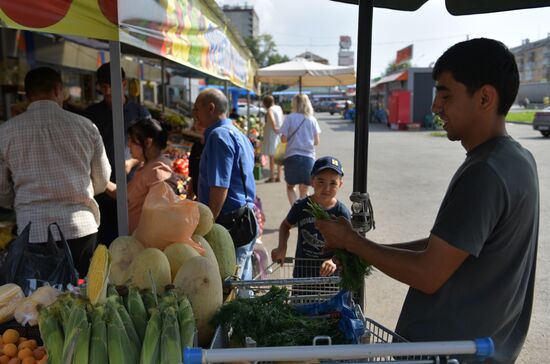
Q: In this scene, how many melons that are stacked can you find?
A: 7